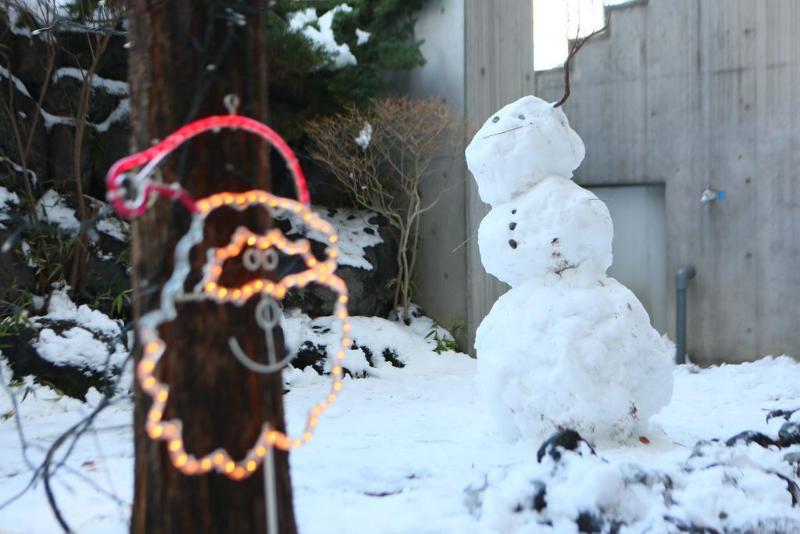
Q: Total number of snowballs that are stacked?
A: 3